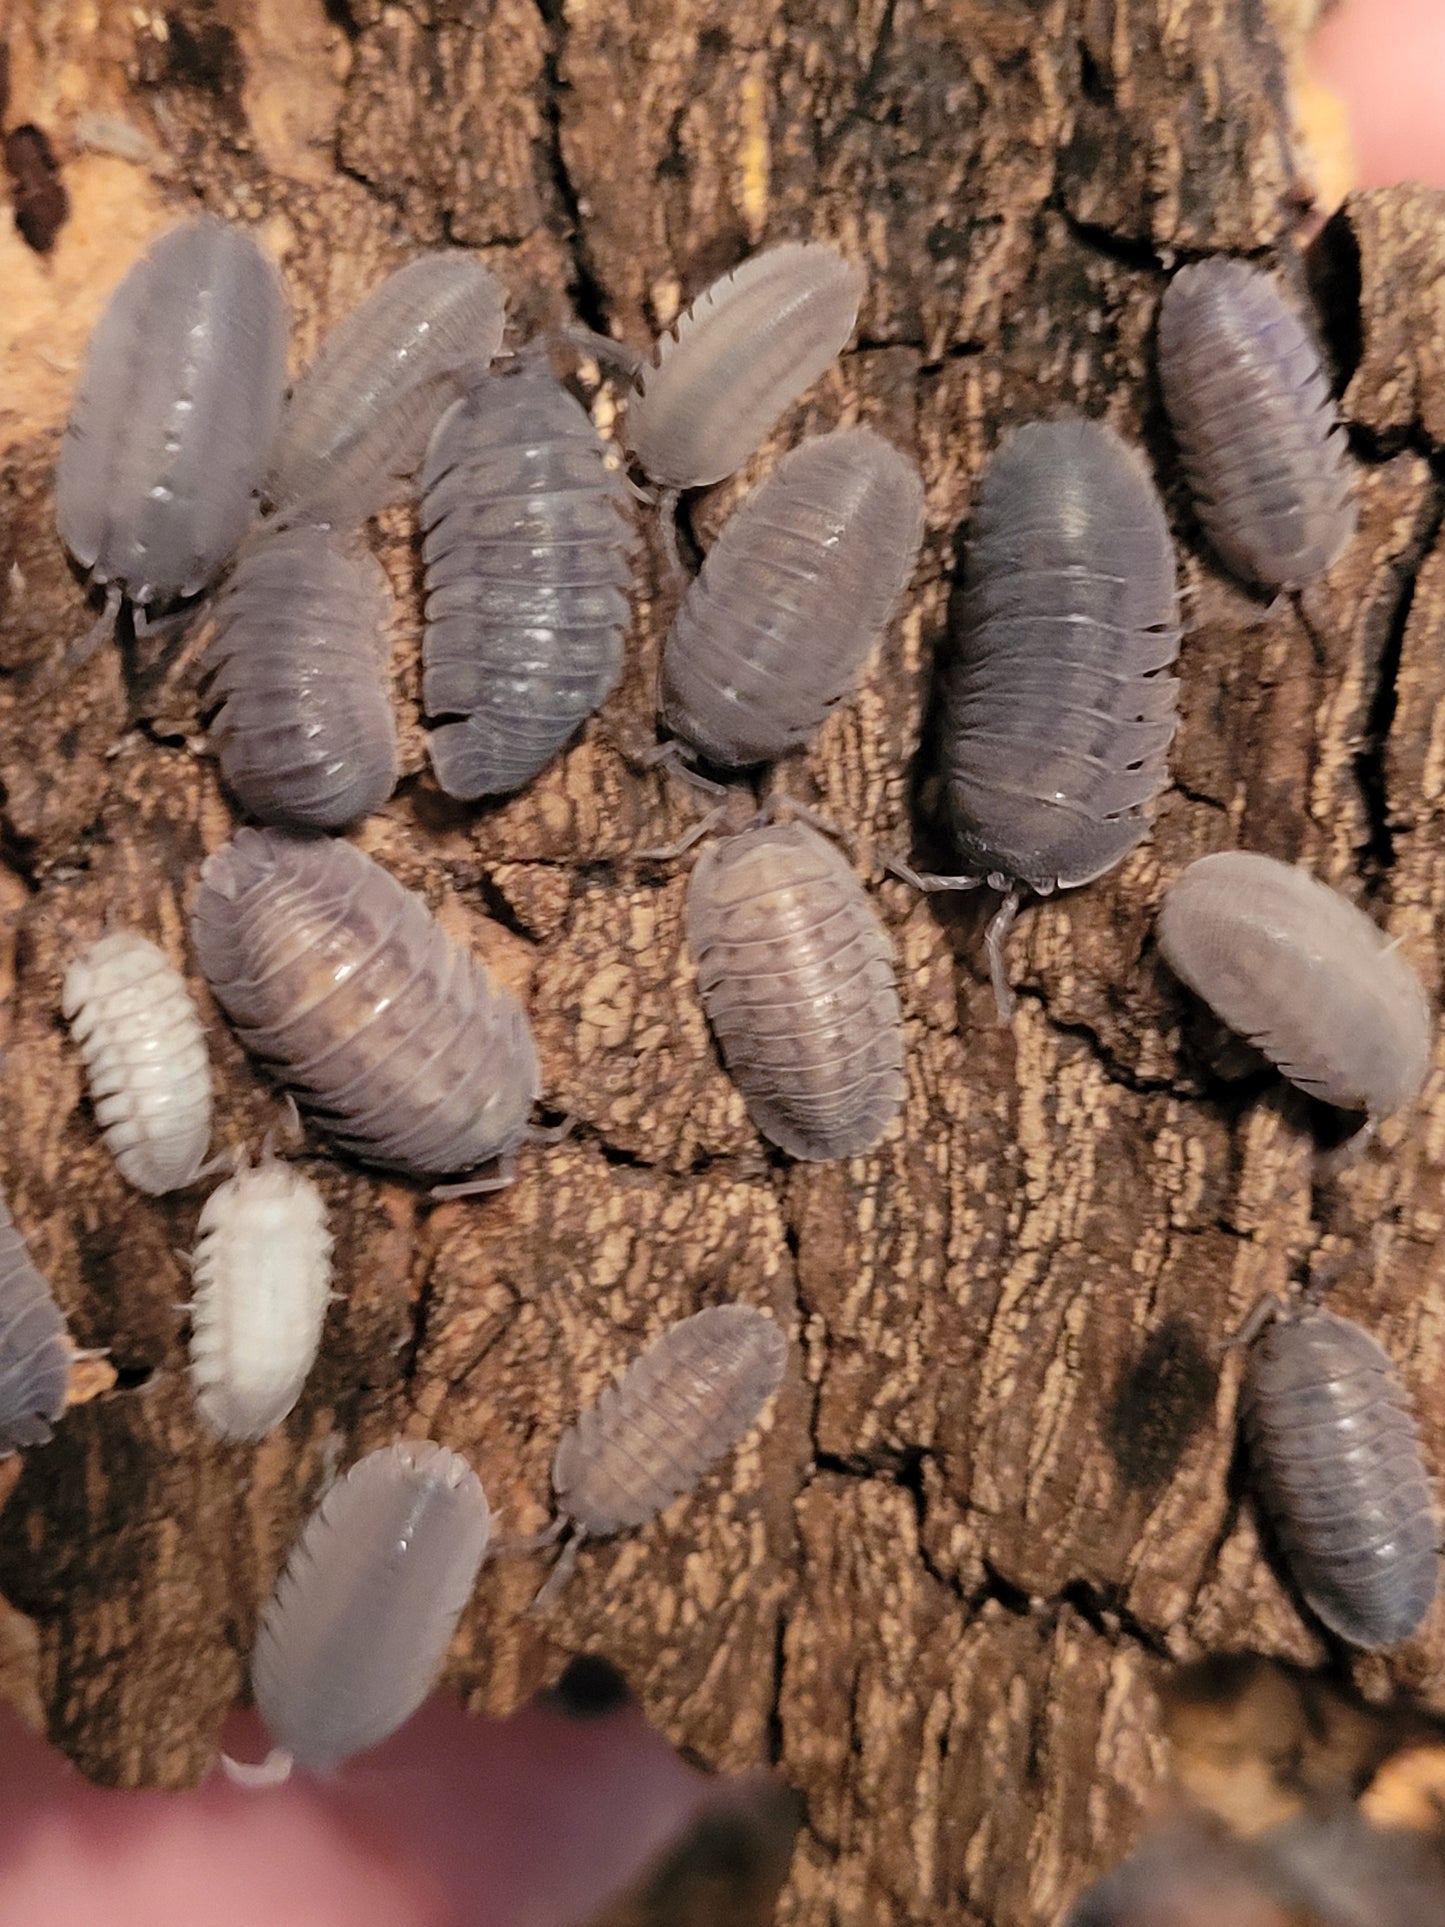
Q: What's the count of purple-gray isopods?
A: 15